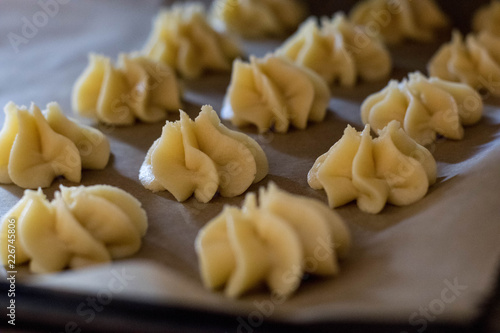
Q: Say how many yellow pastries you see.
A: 14